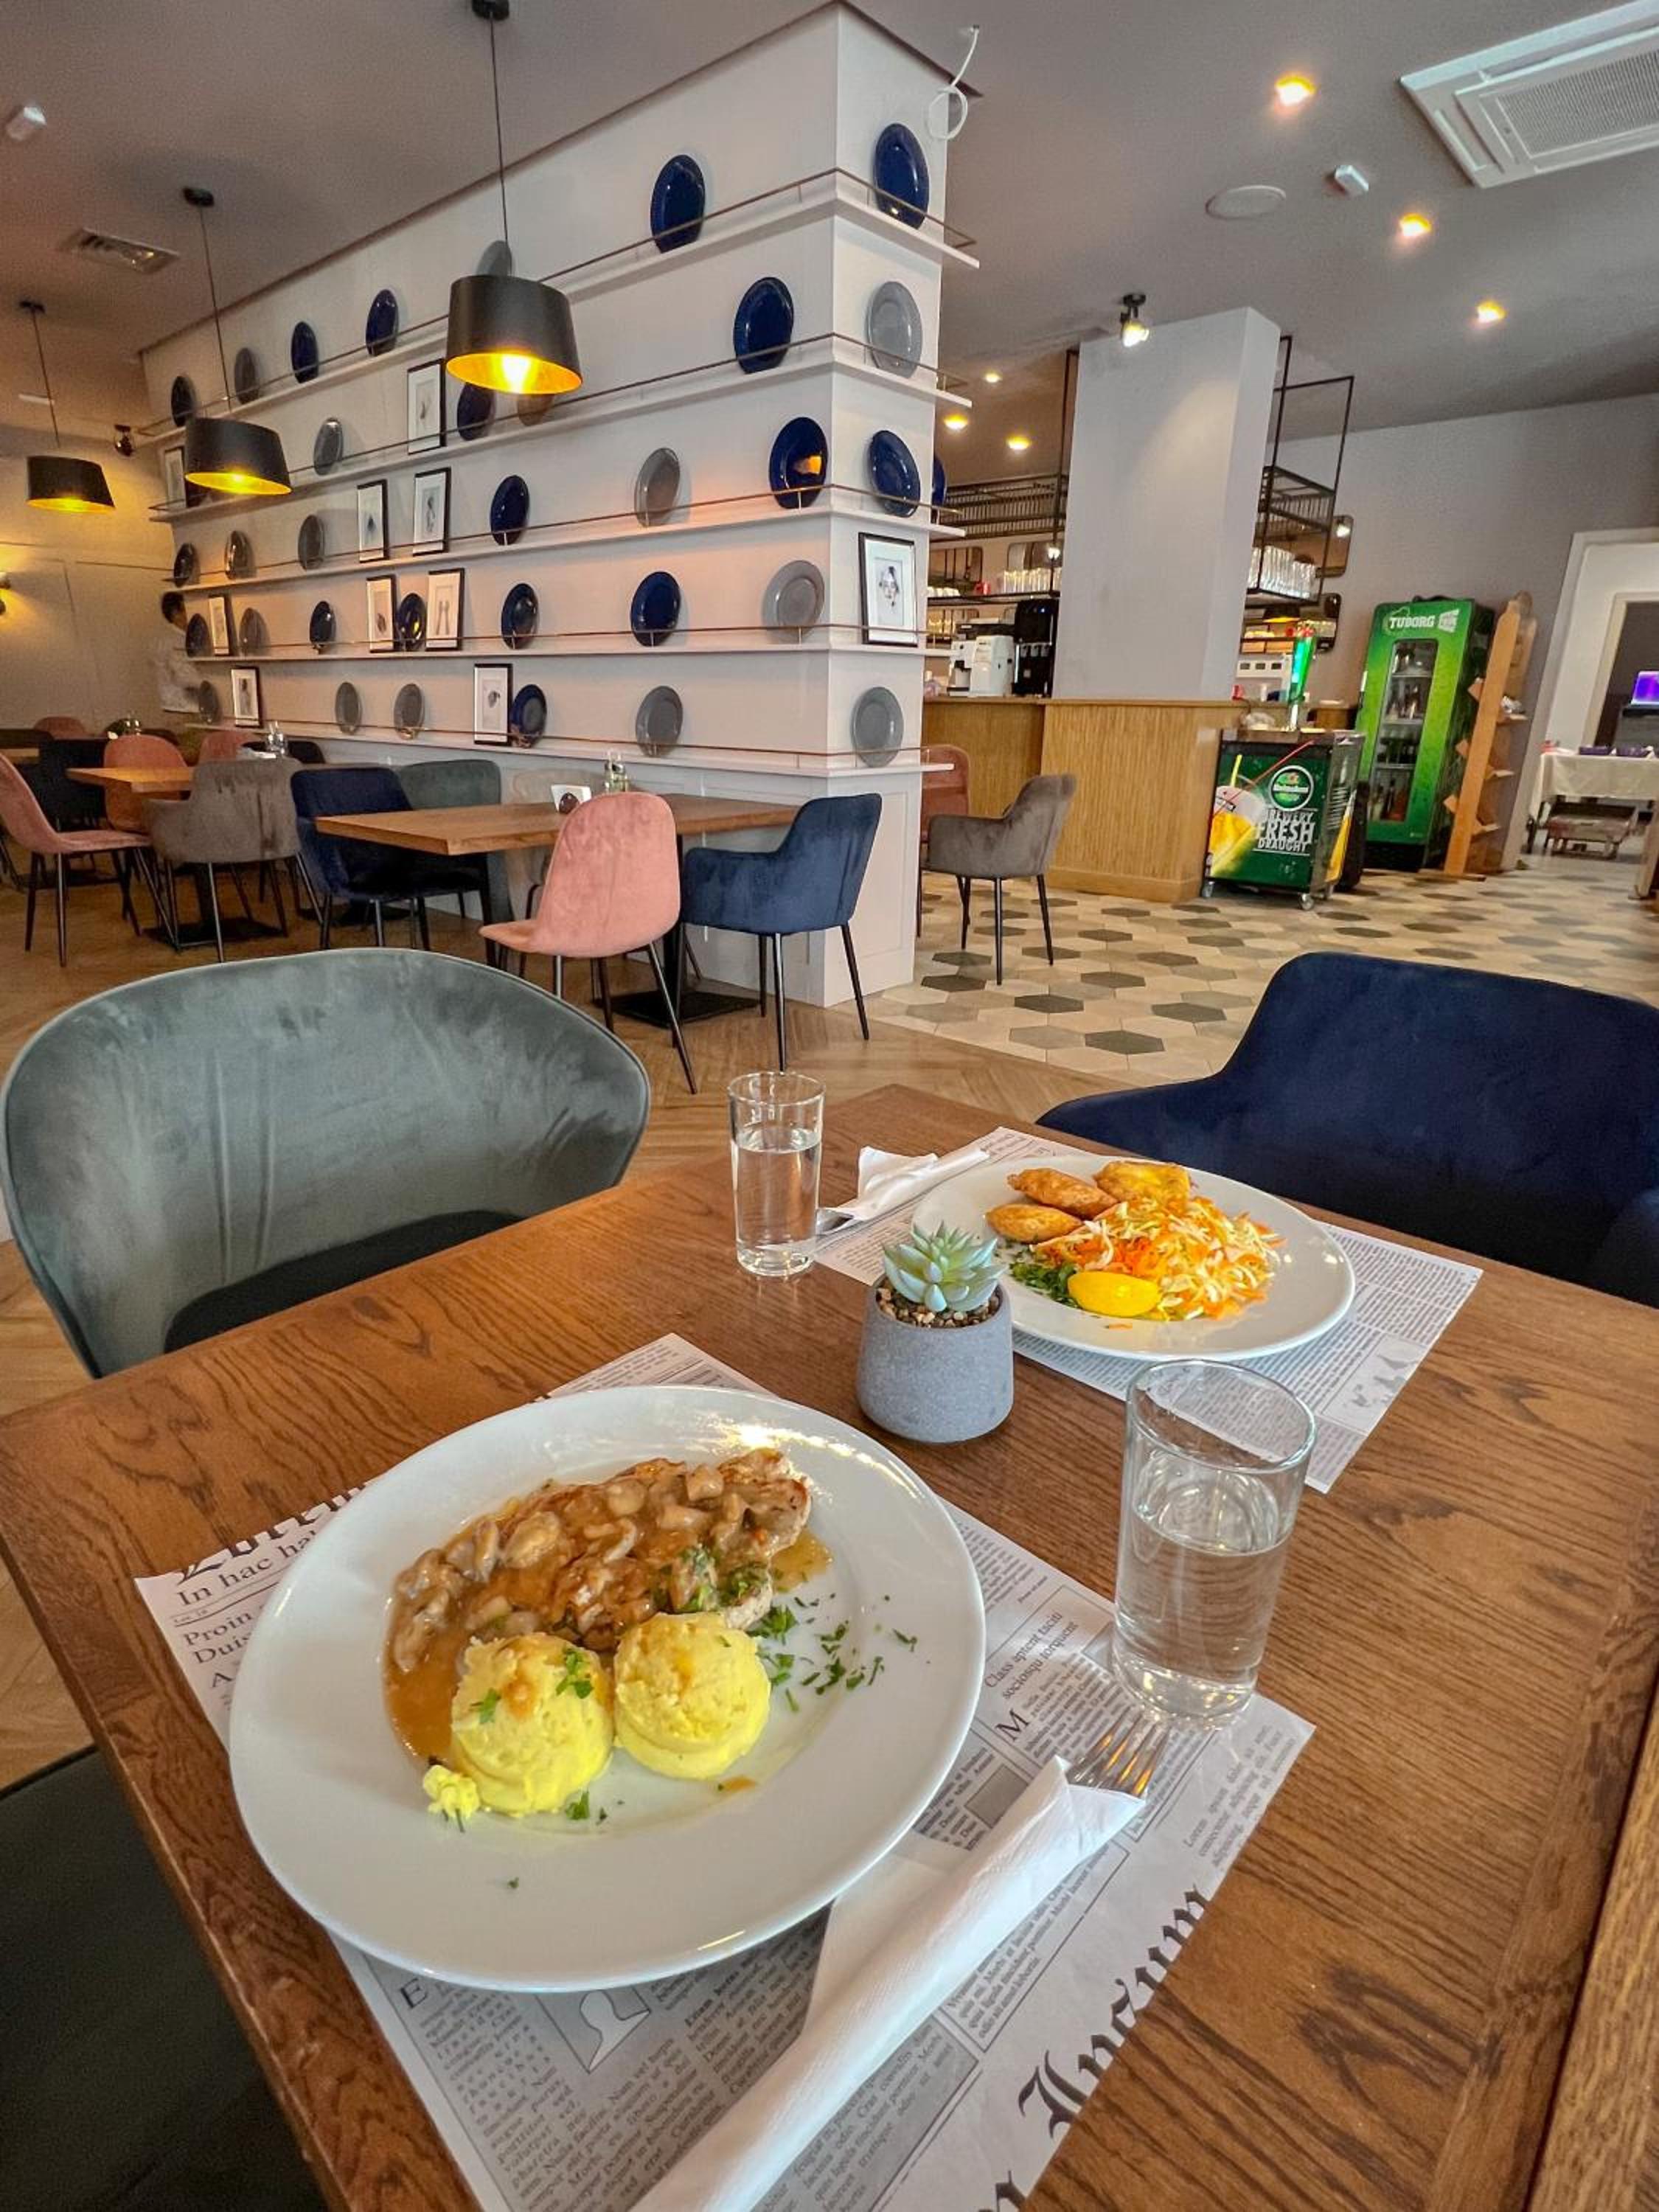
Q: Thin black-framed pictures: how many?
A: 10